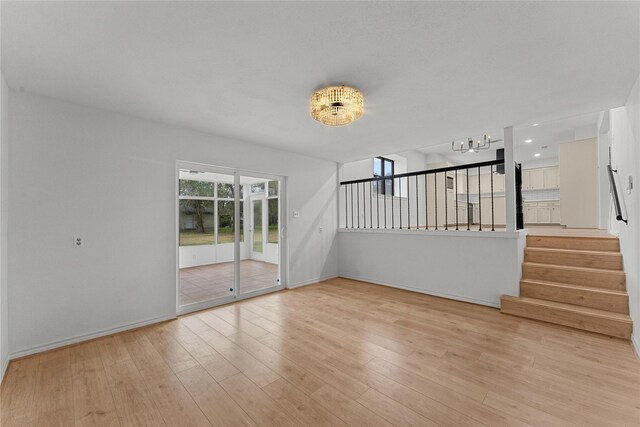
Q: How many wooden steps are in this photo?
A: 5